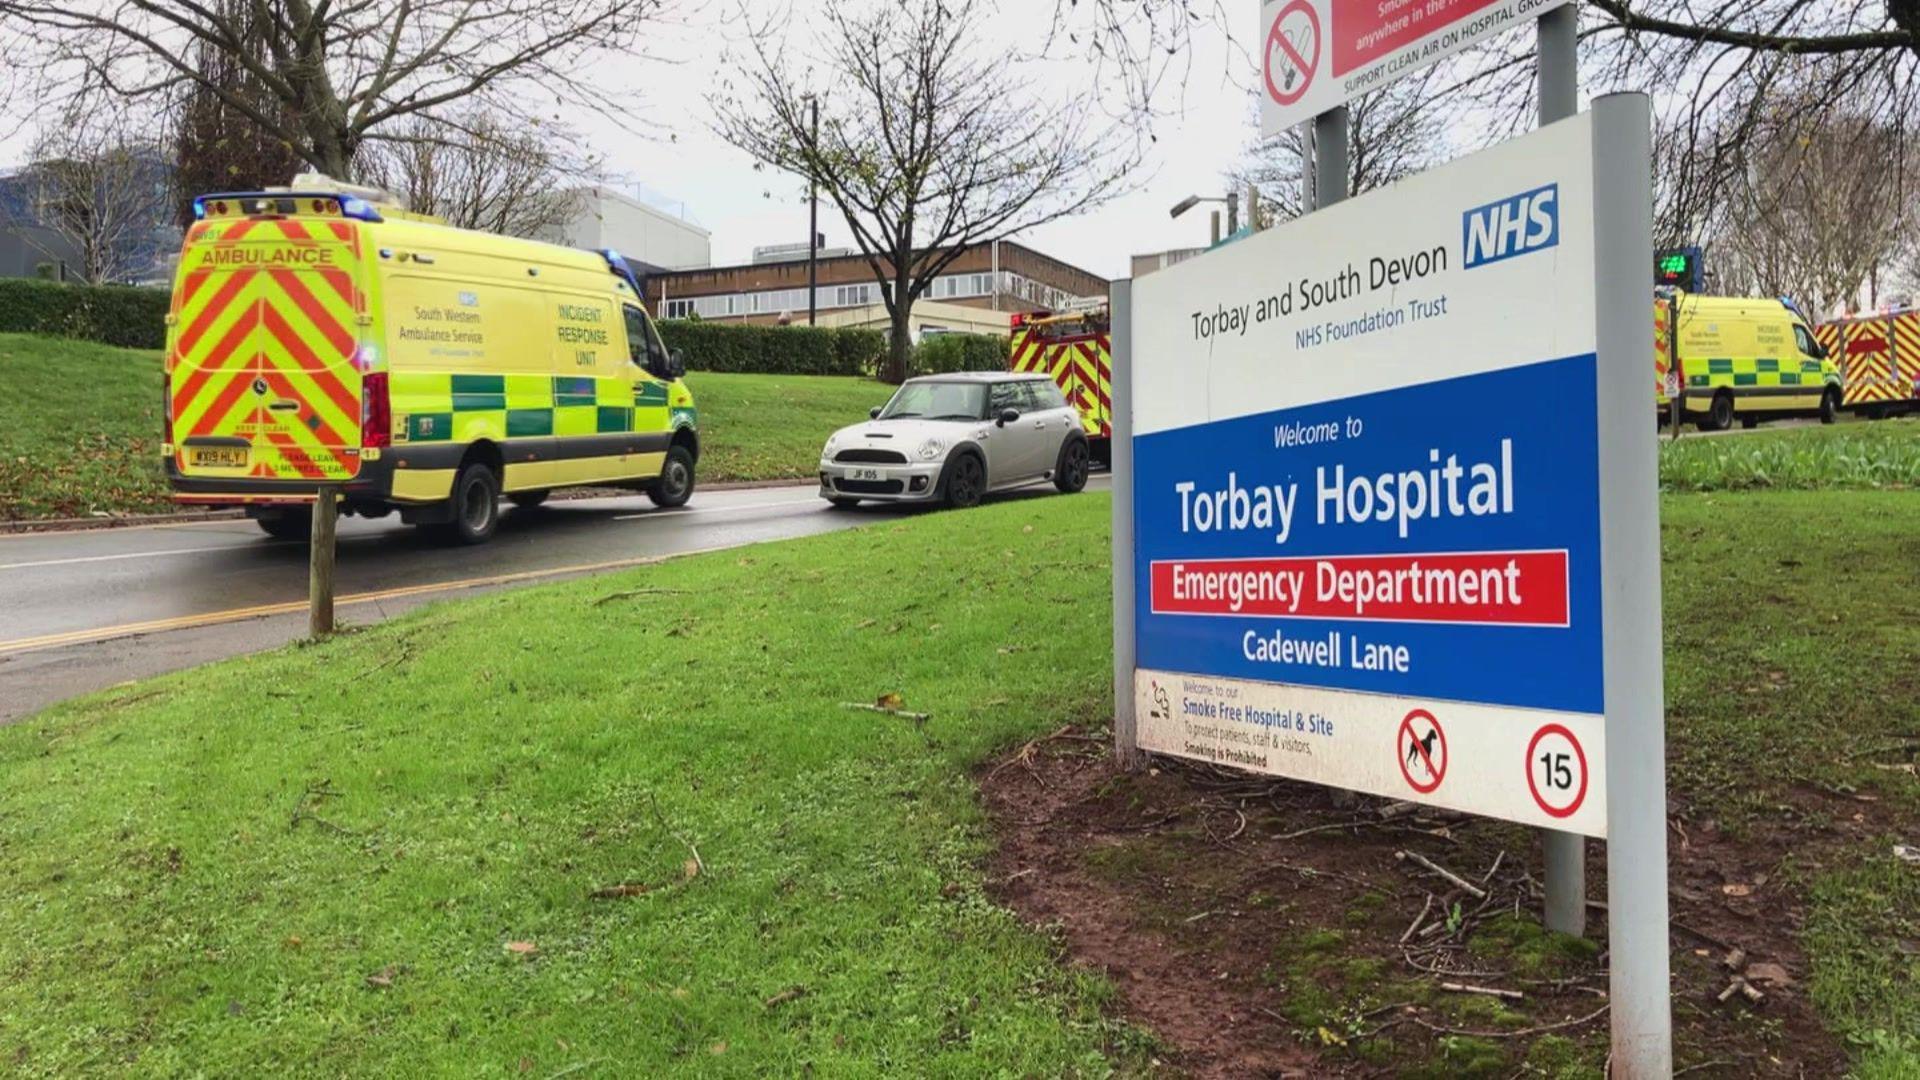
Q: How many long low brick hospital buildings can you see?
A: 1